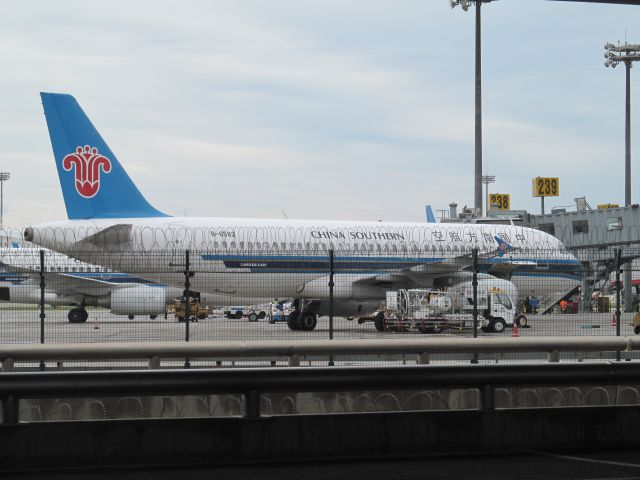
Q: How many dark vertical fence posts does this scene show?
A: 5